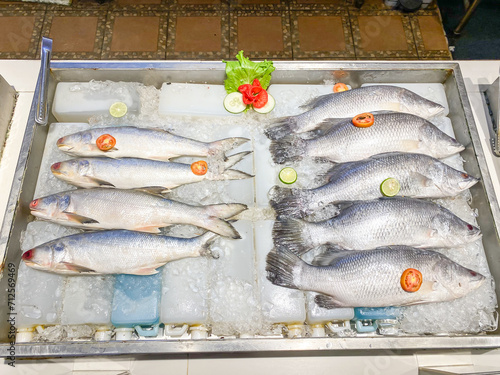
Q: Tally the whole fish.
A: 9